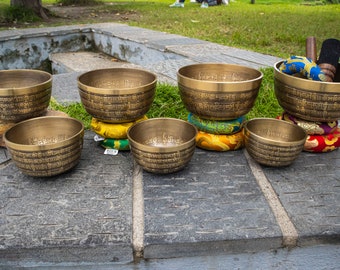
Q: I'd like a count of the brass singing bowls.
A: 7